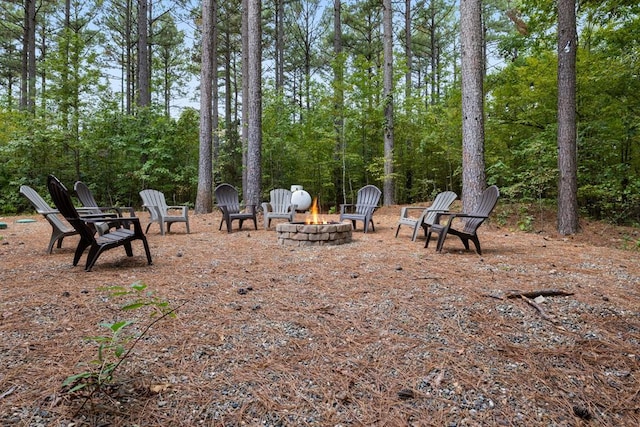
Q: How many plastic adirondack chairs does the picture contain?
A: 9